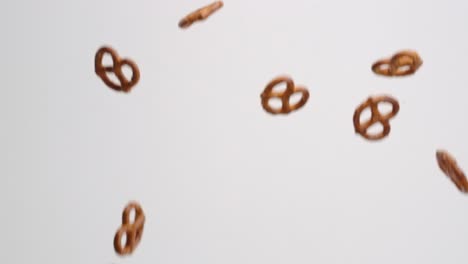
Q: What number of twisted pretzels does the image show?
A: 7